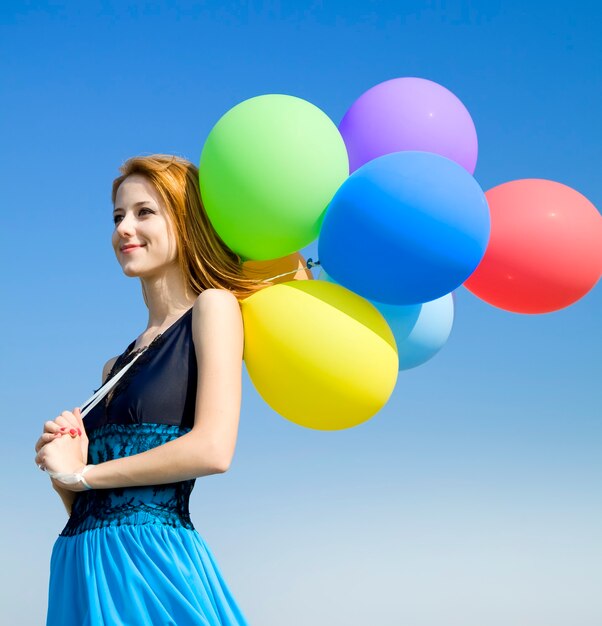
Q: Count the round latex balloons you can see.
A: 7